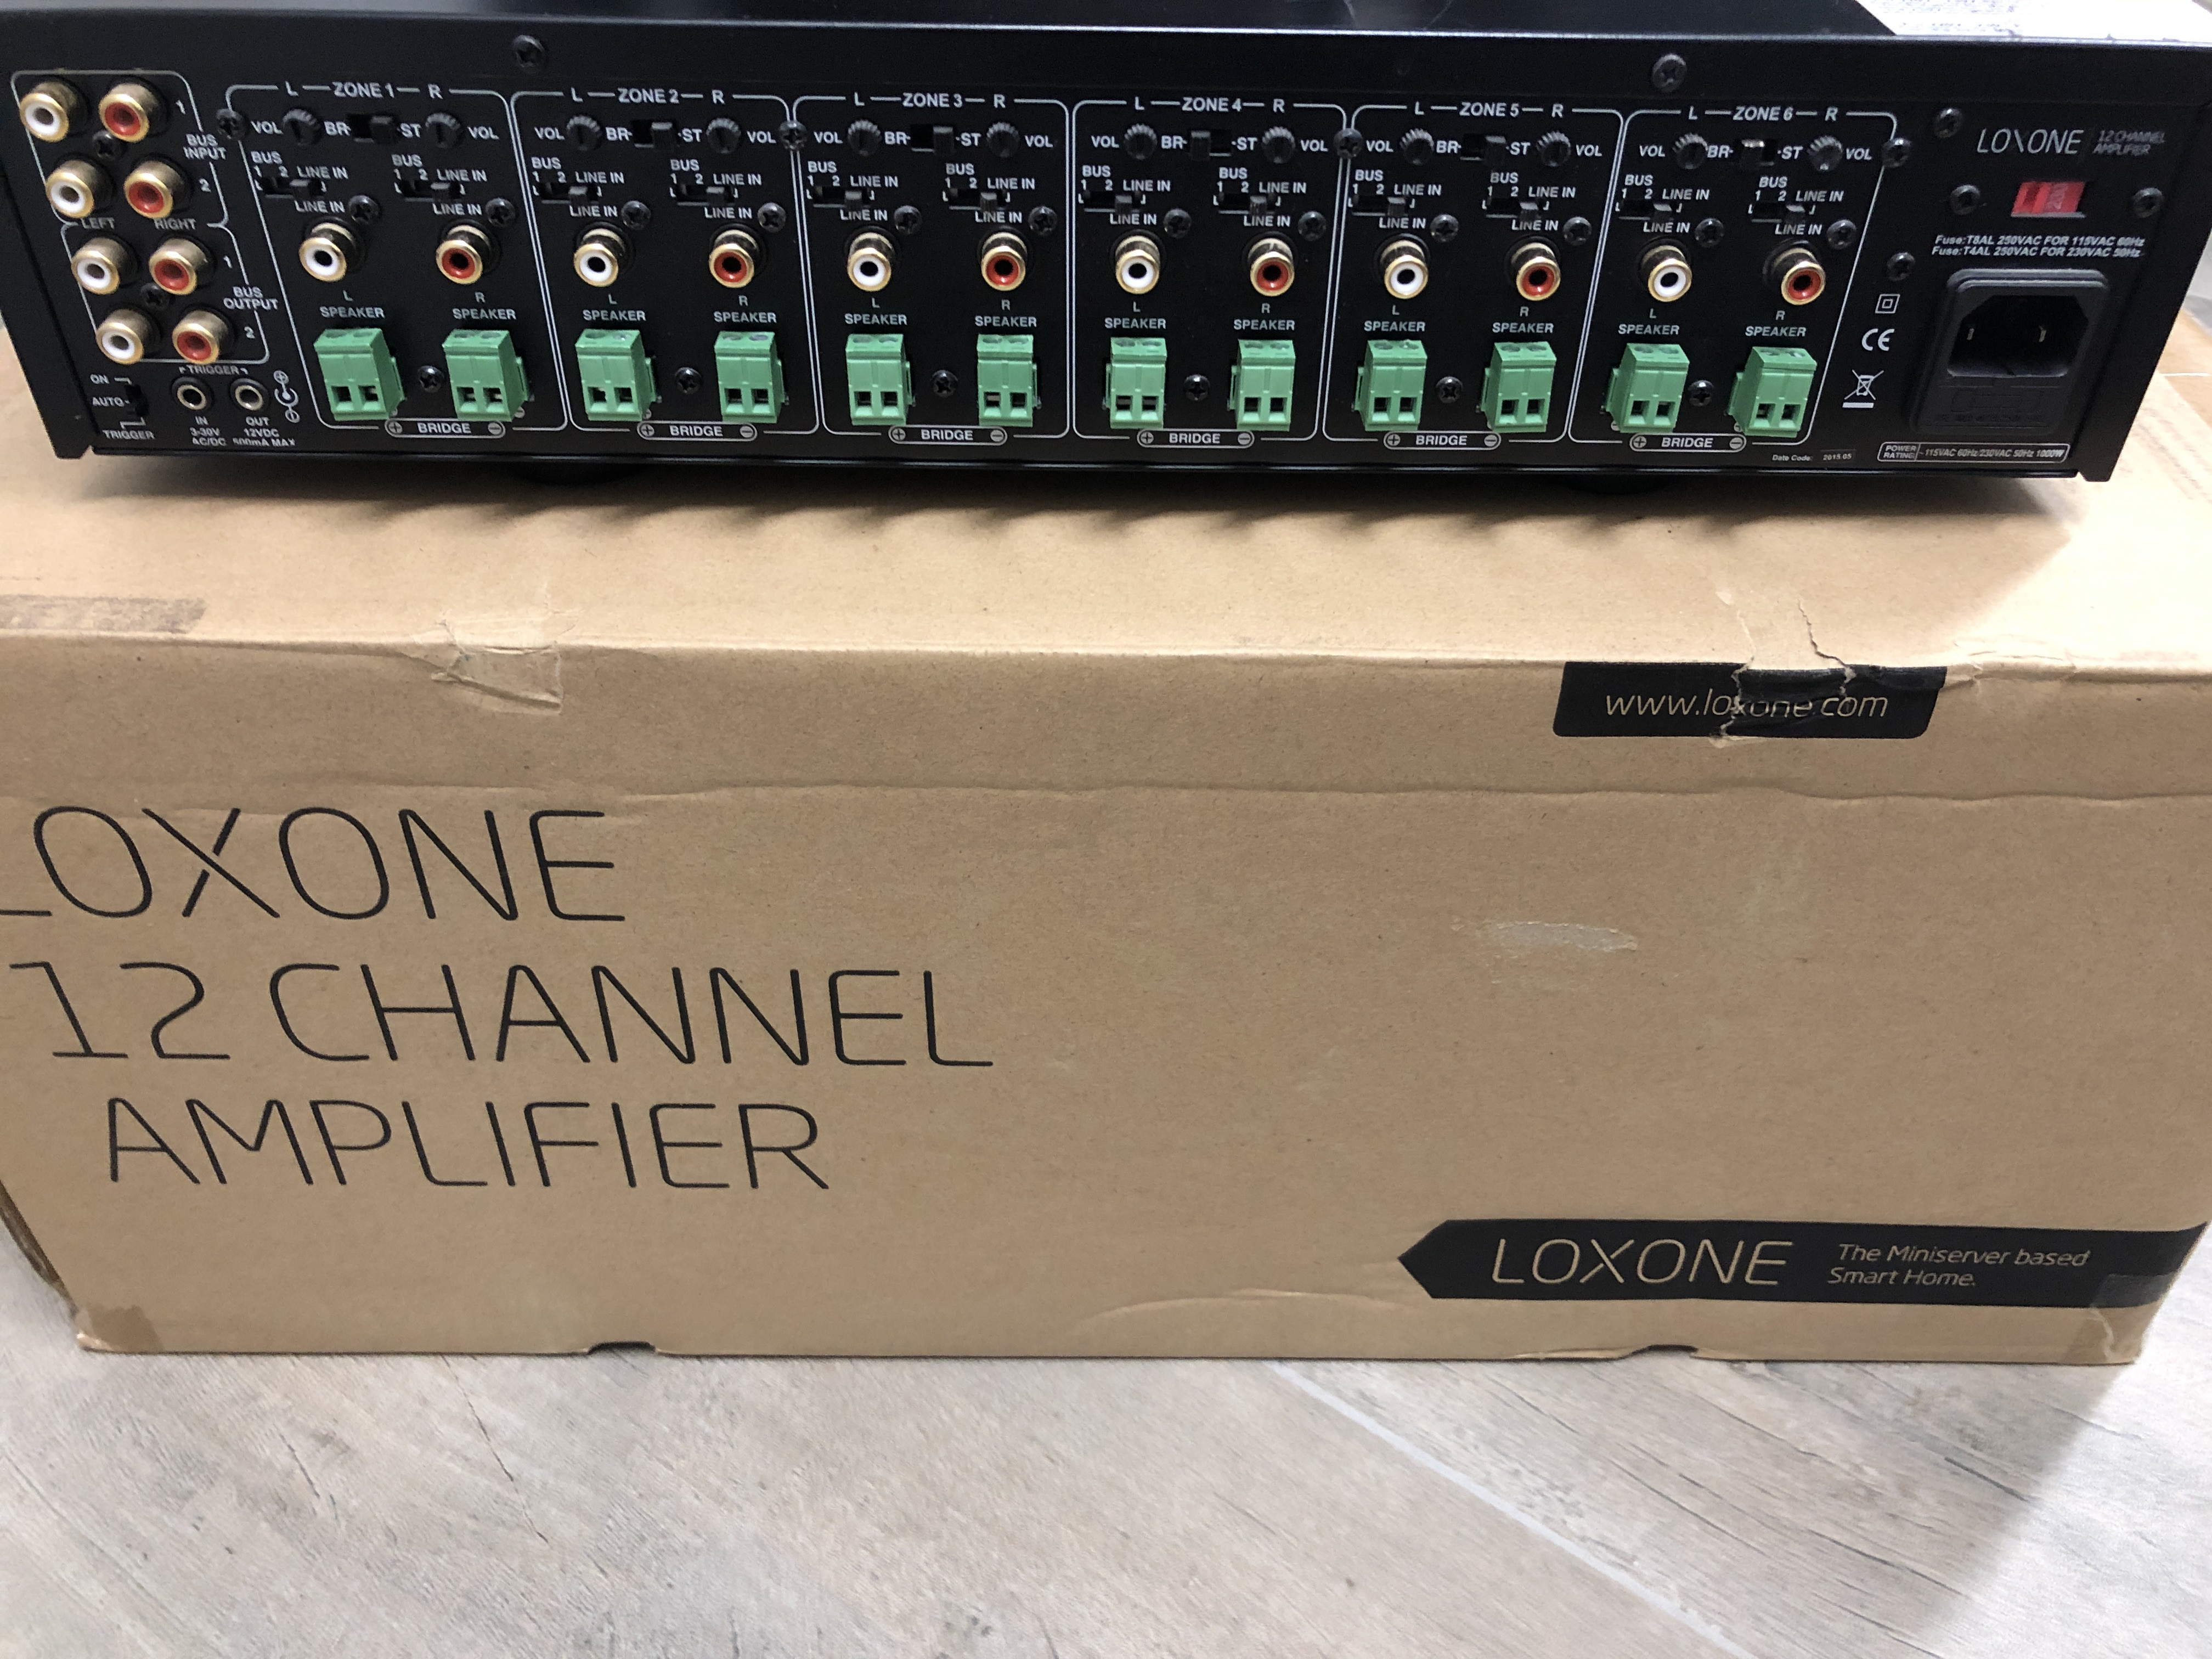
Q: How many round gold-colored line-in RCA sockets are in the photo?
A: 12